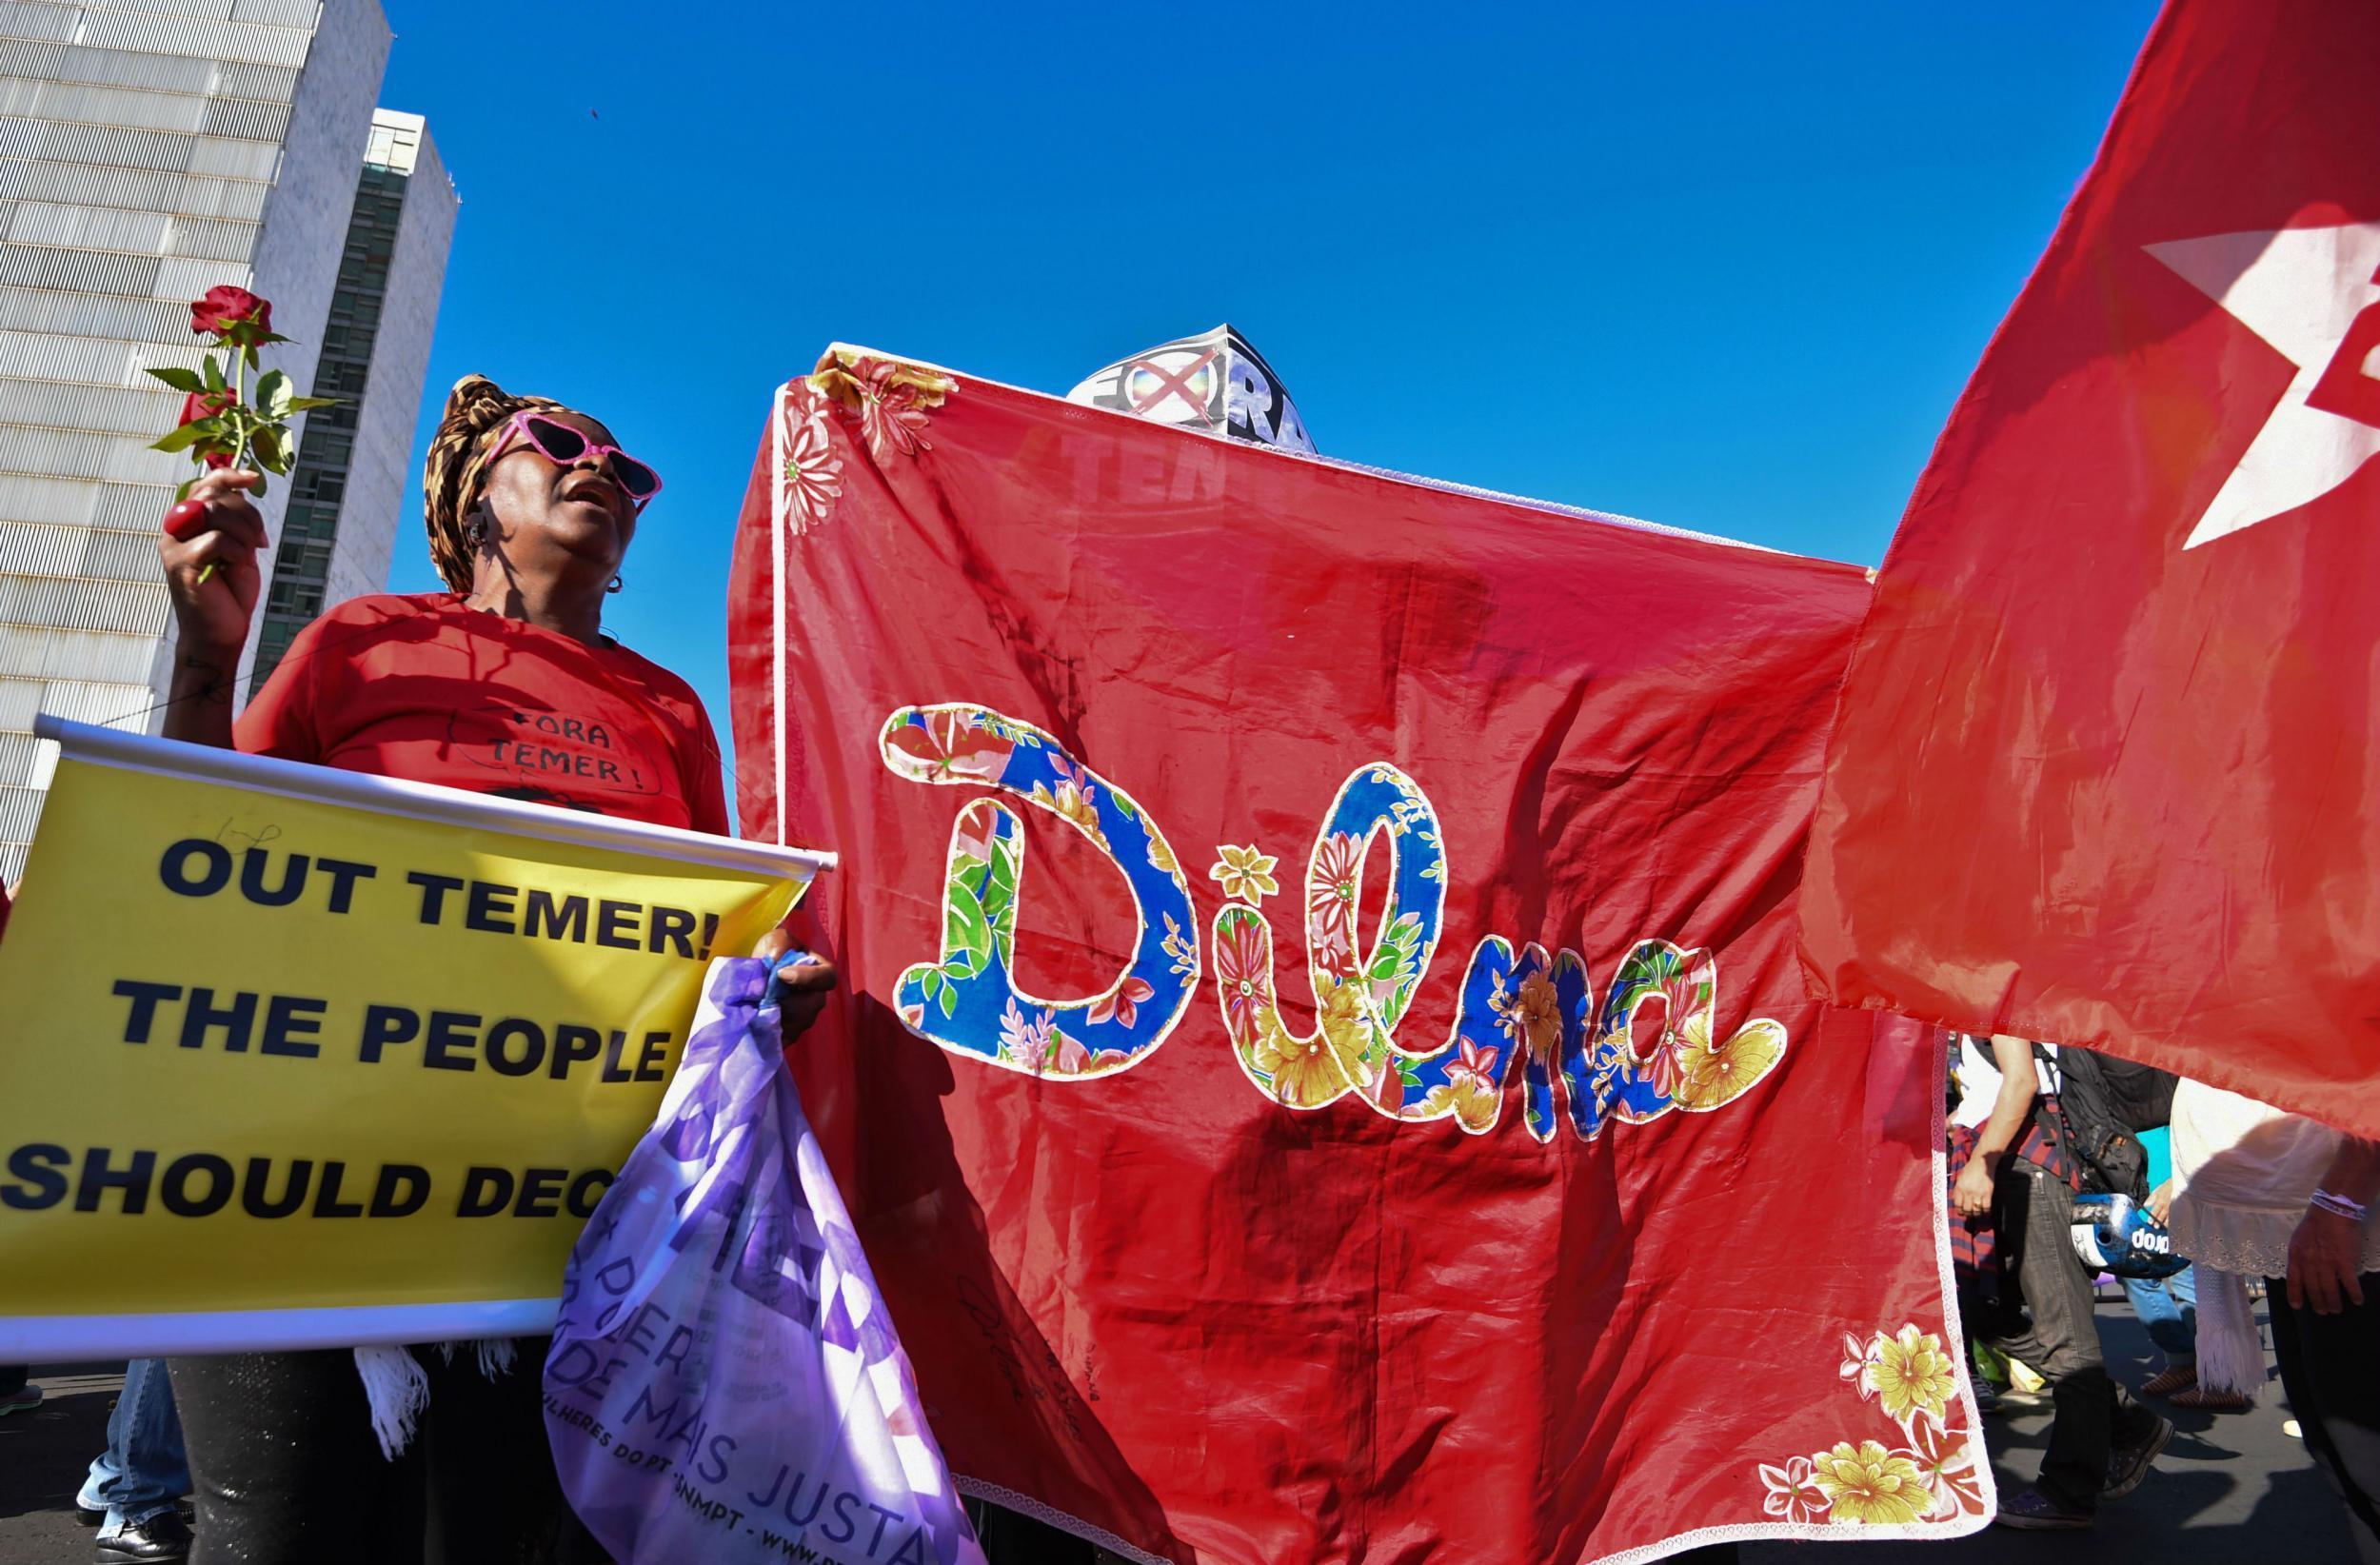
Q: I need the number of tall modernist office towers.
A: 2